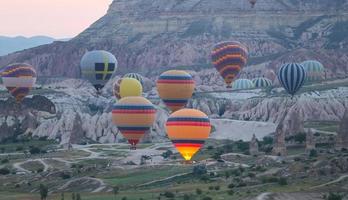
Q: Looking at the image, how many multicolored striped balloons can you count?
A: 5